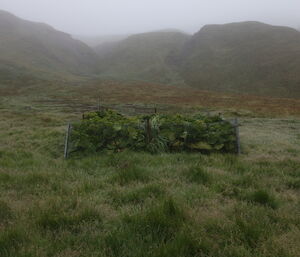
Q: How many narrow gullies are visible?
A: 2